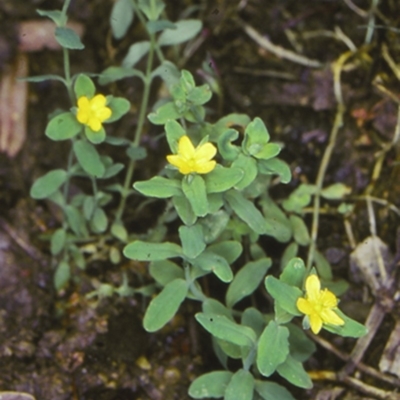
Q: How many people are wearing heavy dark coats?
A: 0